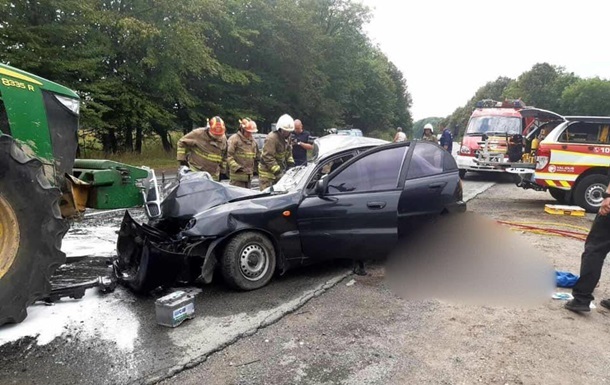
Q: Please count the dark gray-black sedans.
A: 1